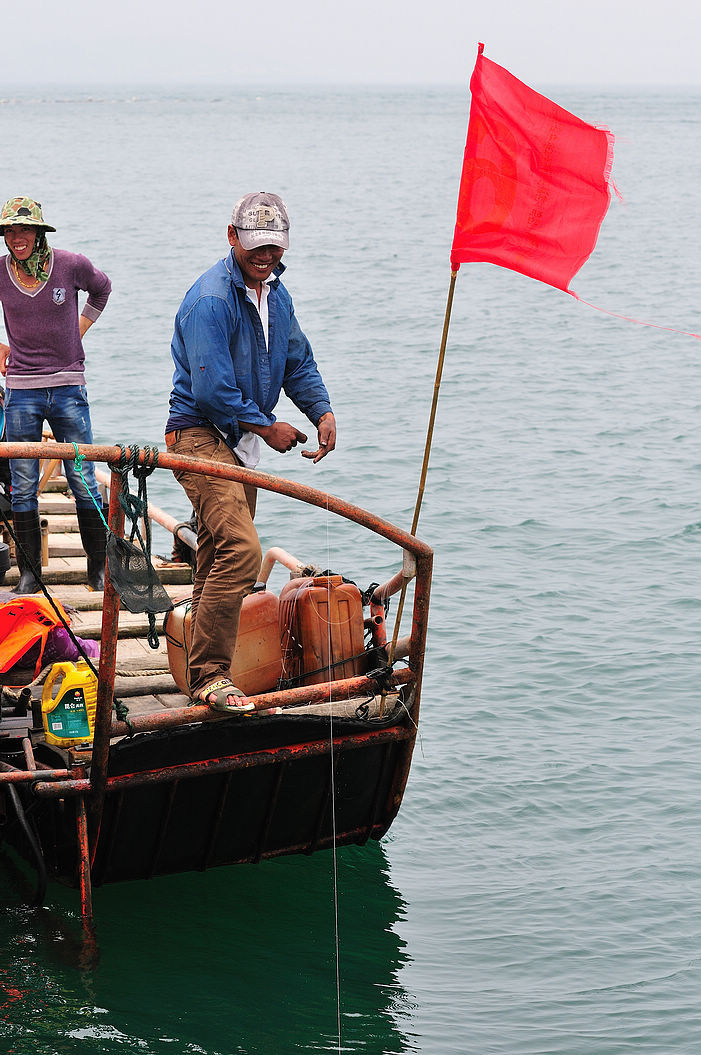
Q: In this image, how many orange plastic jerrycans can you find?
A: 2